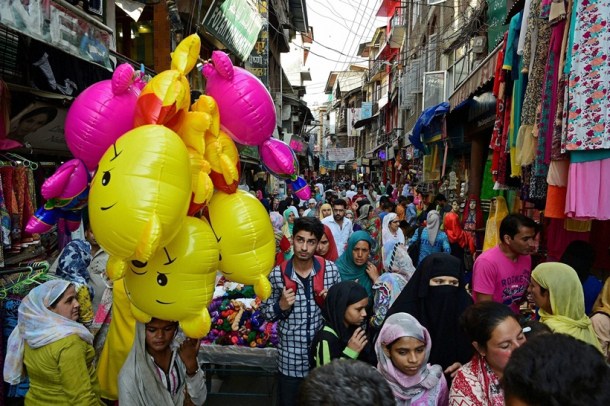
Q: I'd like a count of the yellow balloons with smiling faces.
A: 3